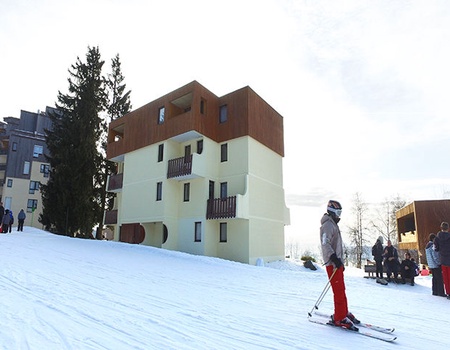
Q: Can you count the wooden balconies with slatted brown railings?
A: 4